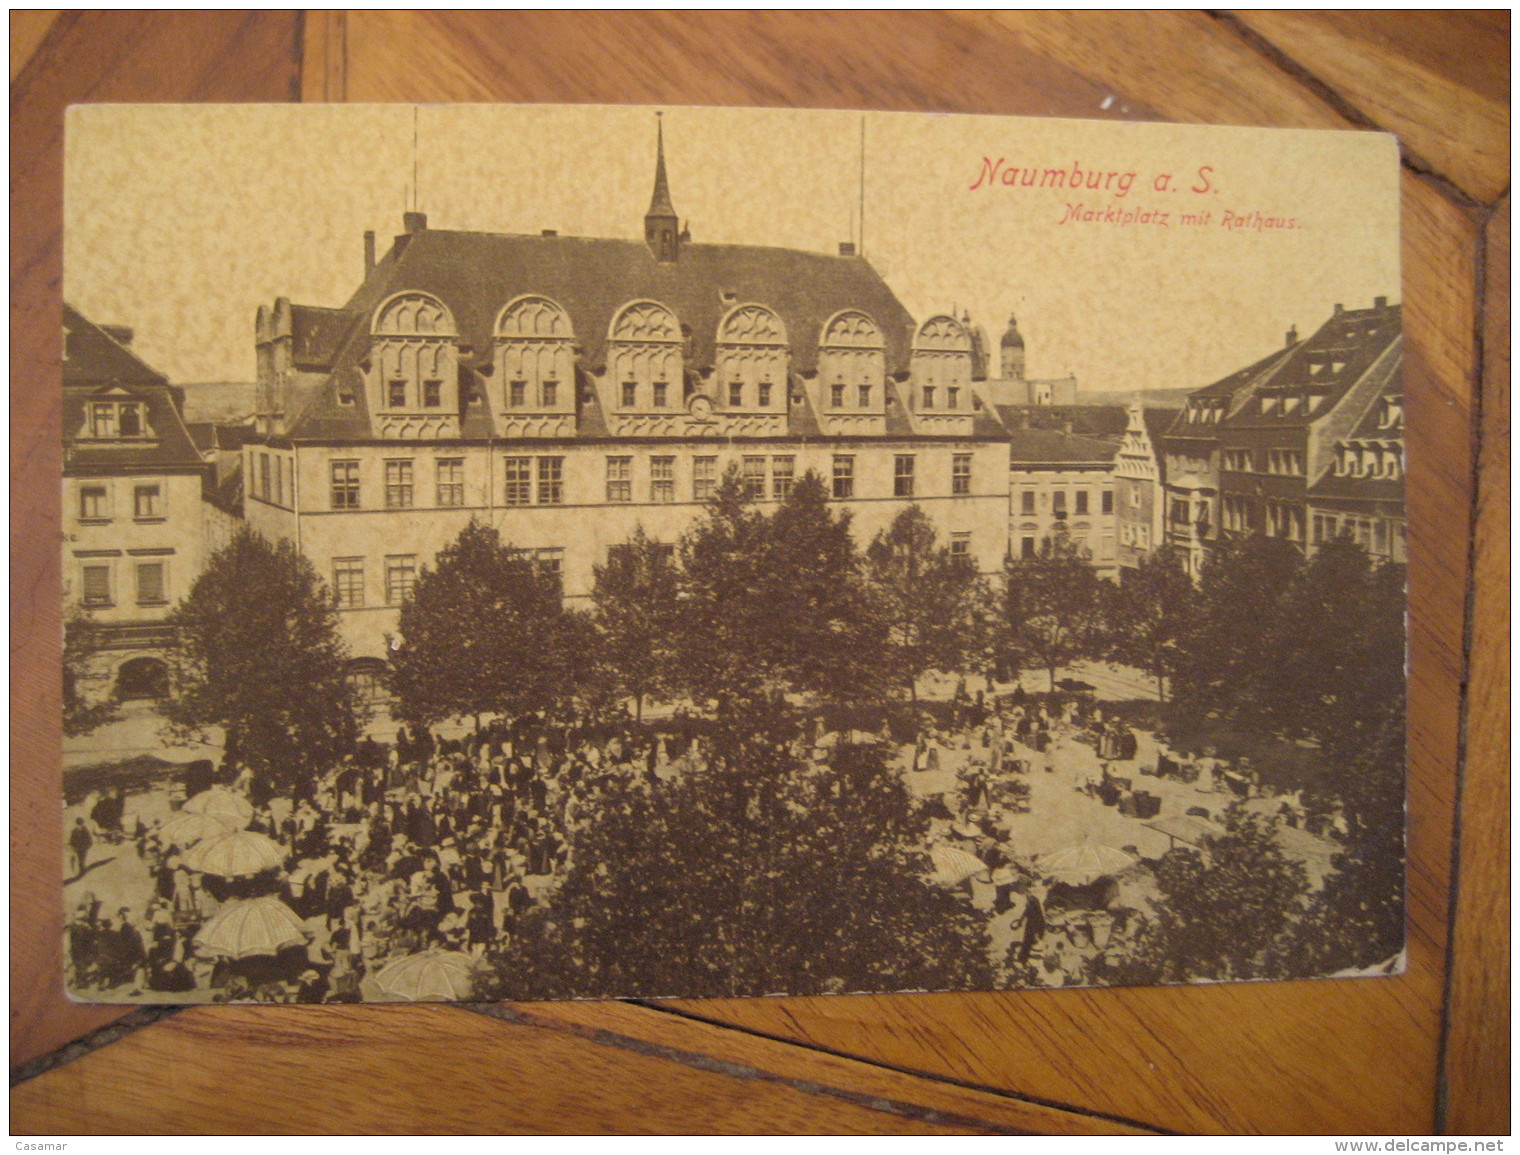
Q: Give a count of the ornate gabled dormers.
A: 6